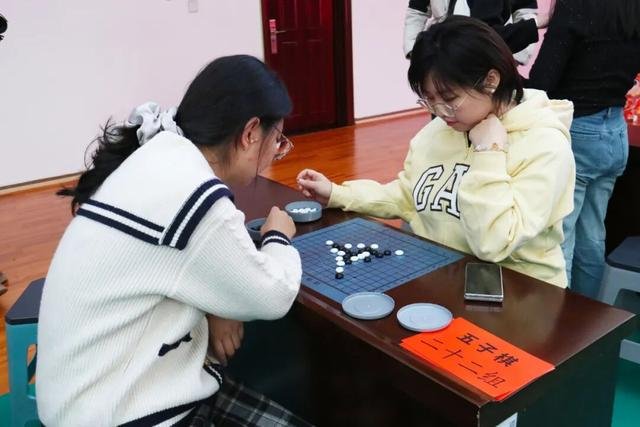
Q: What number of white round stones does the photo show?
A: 13